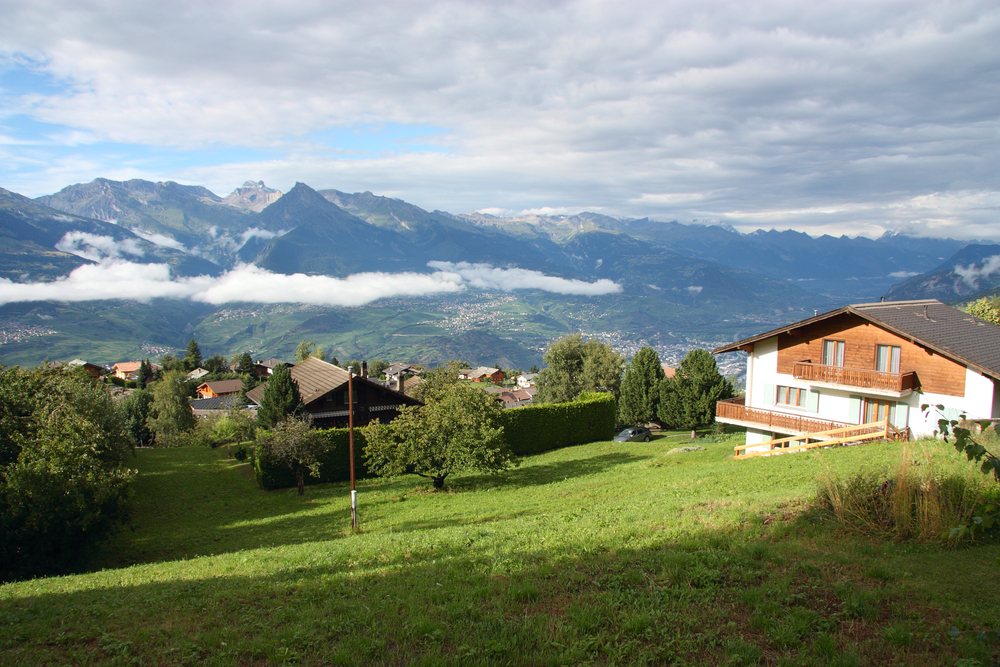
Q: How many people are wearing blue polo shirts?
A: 0